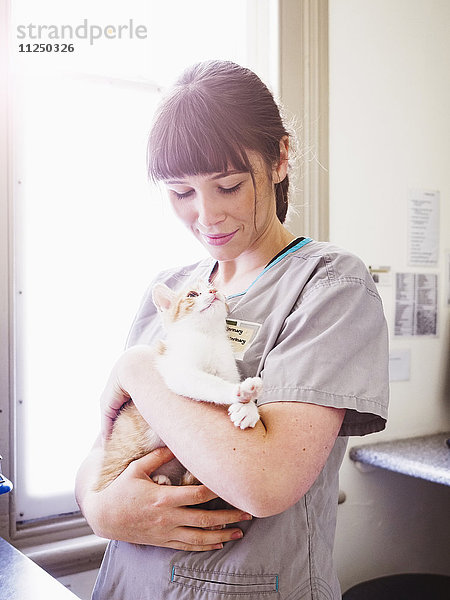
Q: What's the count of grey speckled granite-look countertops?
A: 1